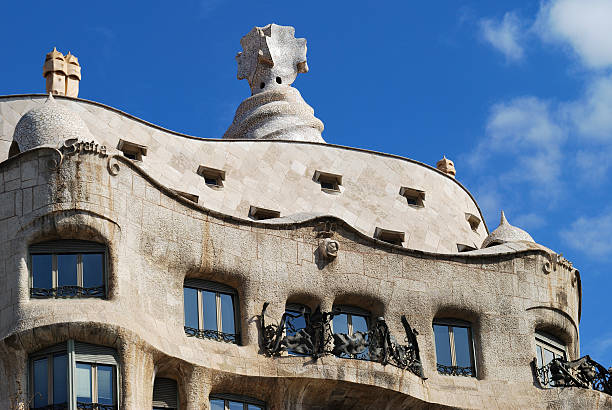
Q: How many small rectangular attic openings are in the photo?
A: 9